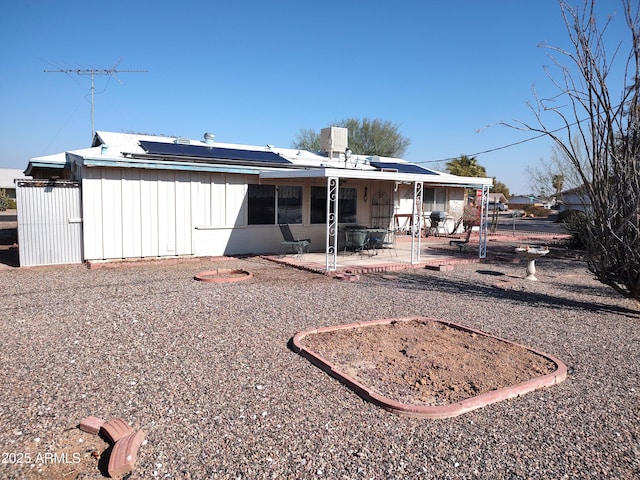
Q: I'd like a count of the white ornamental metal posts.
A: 3